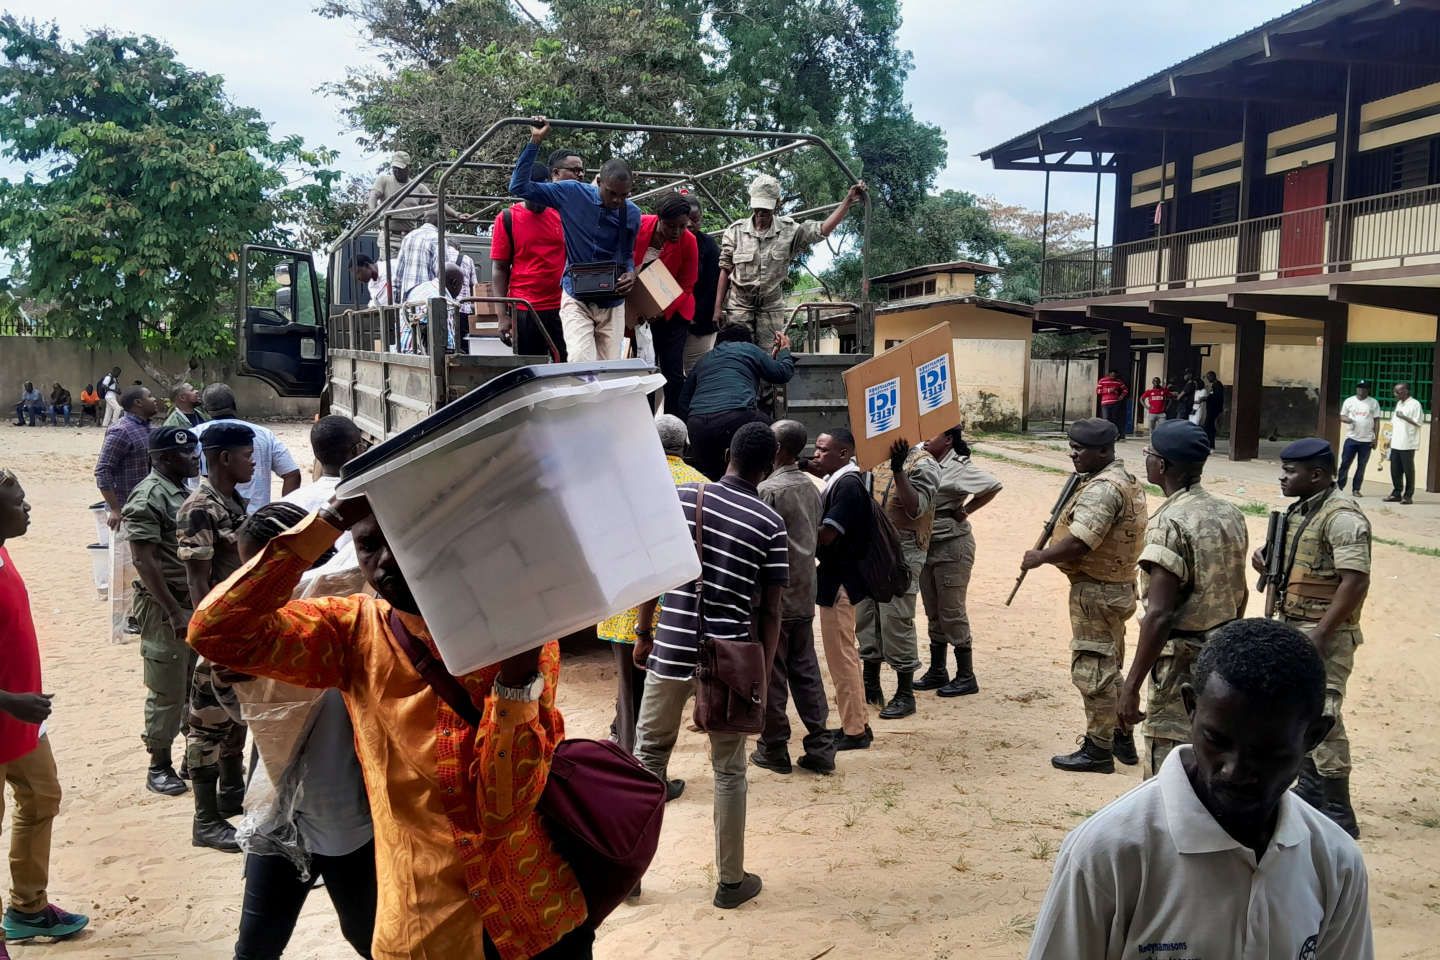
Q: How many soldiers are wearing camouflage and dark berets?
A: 4